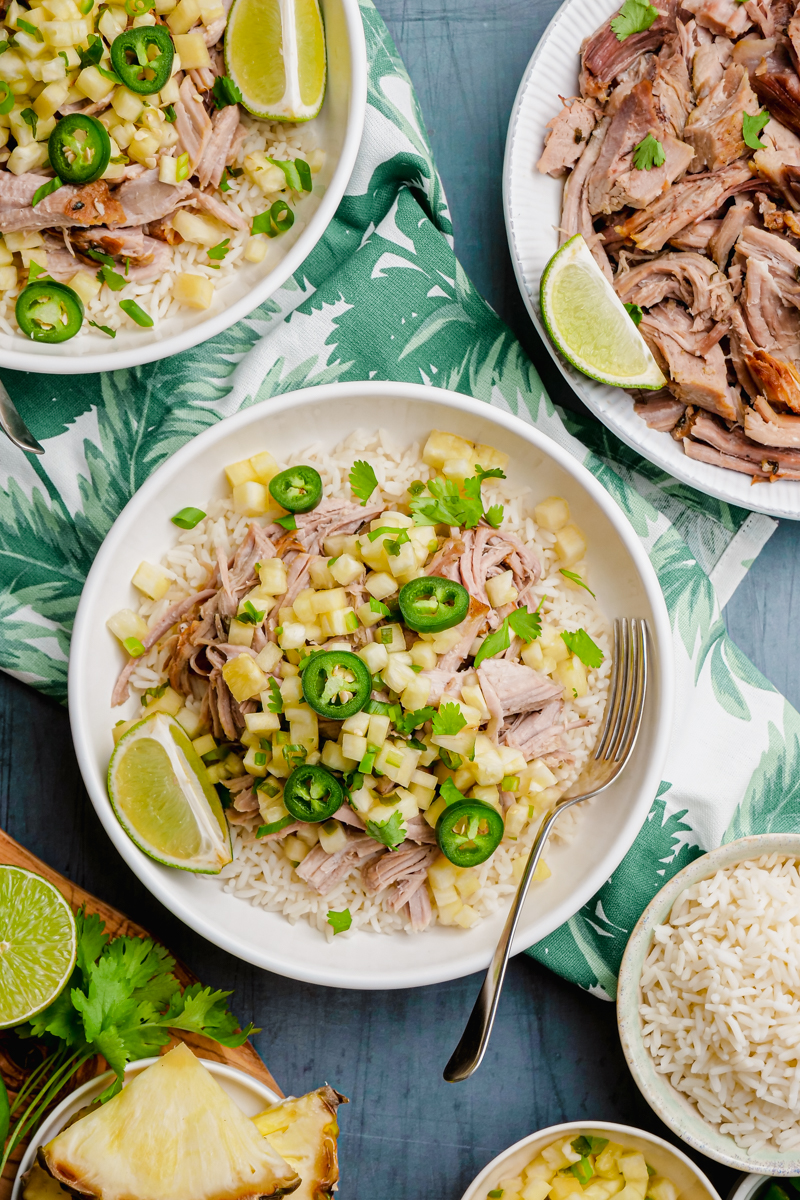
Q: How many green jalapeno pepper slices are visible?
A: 8